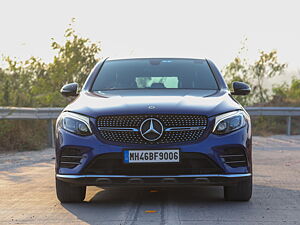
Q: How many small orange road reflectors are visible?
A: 2